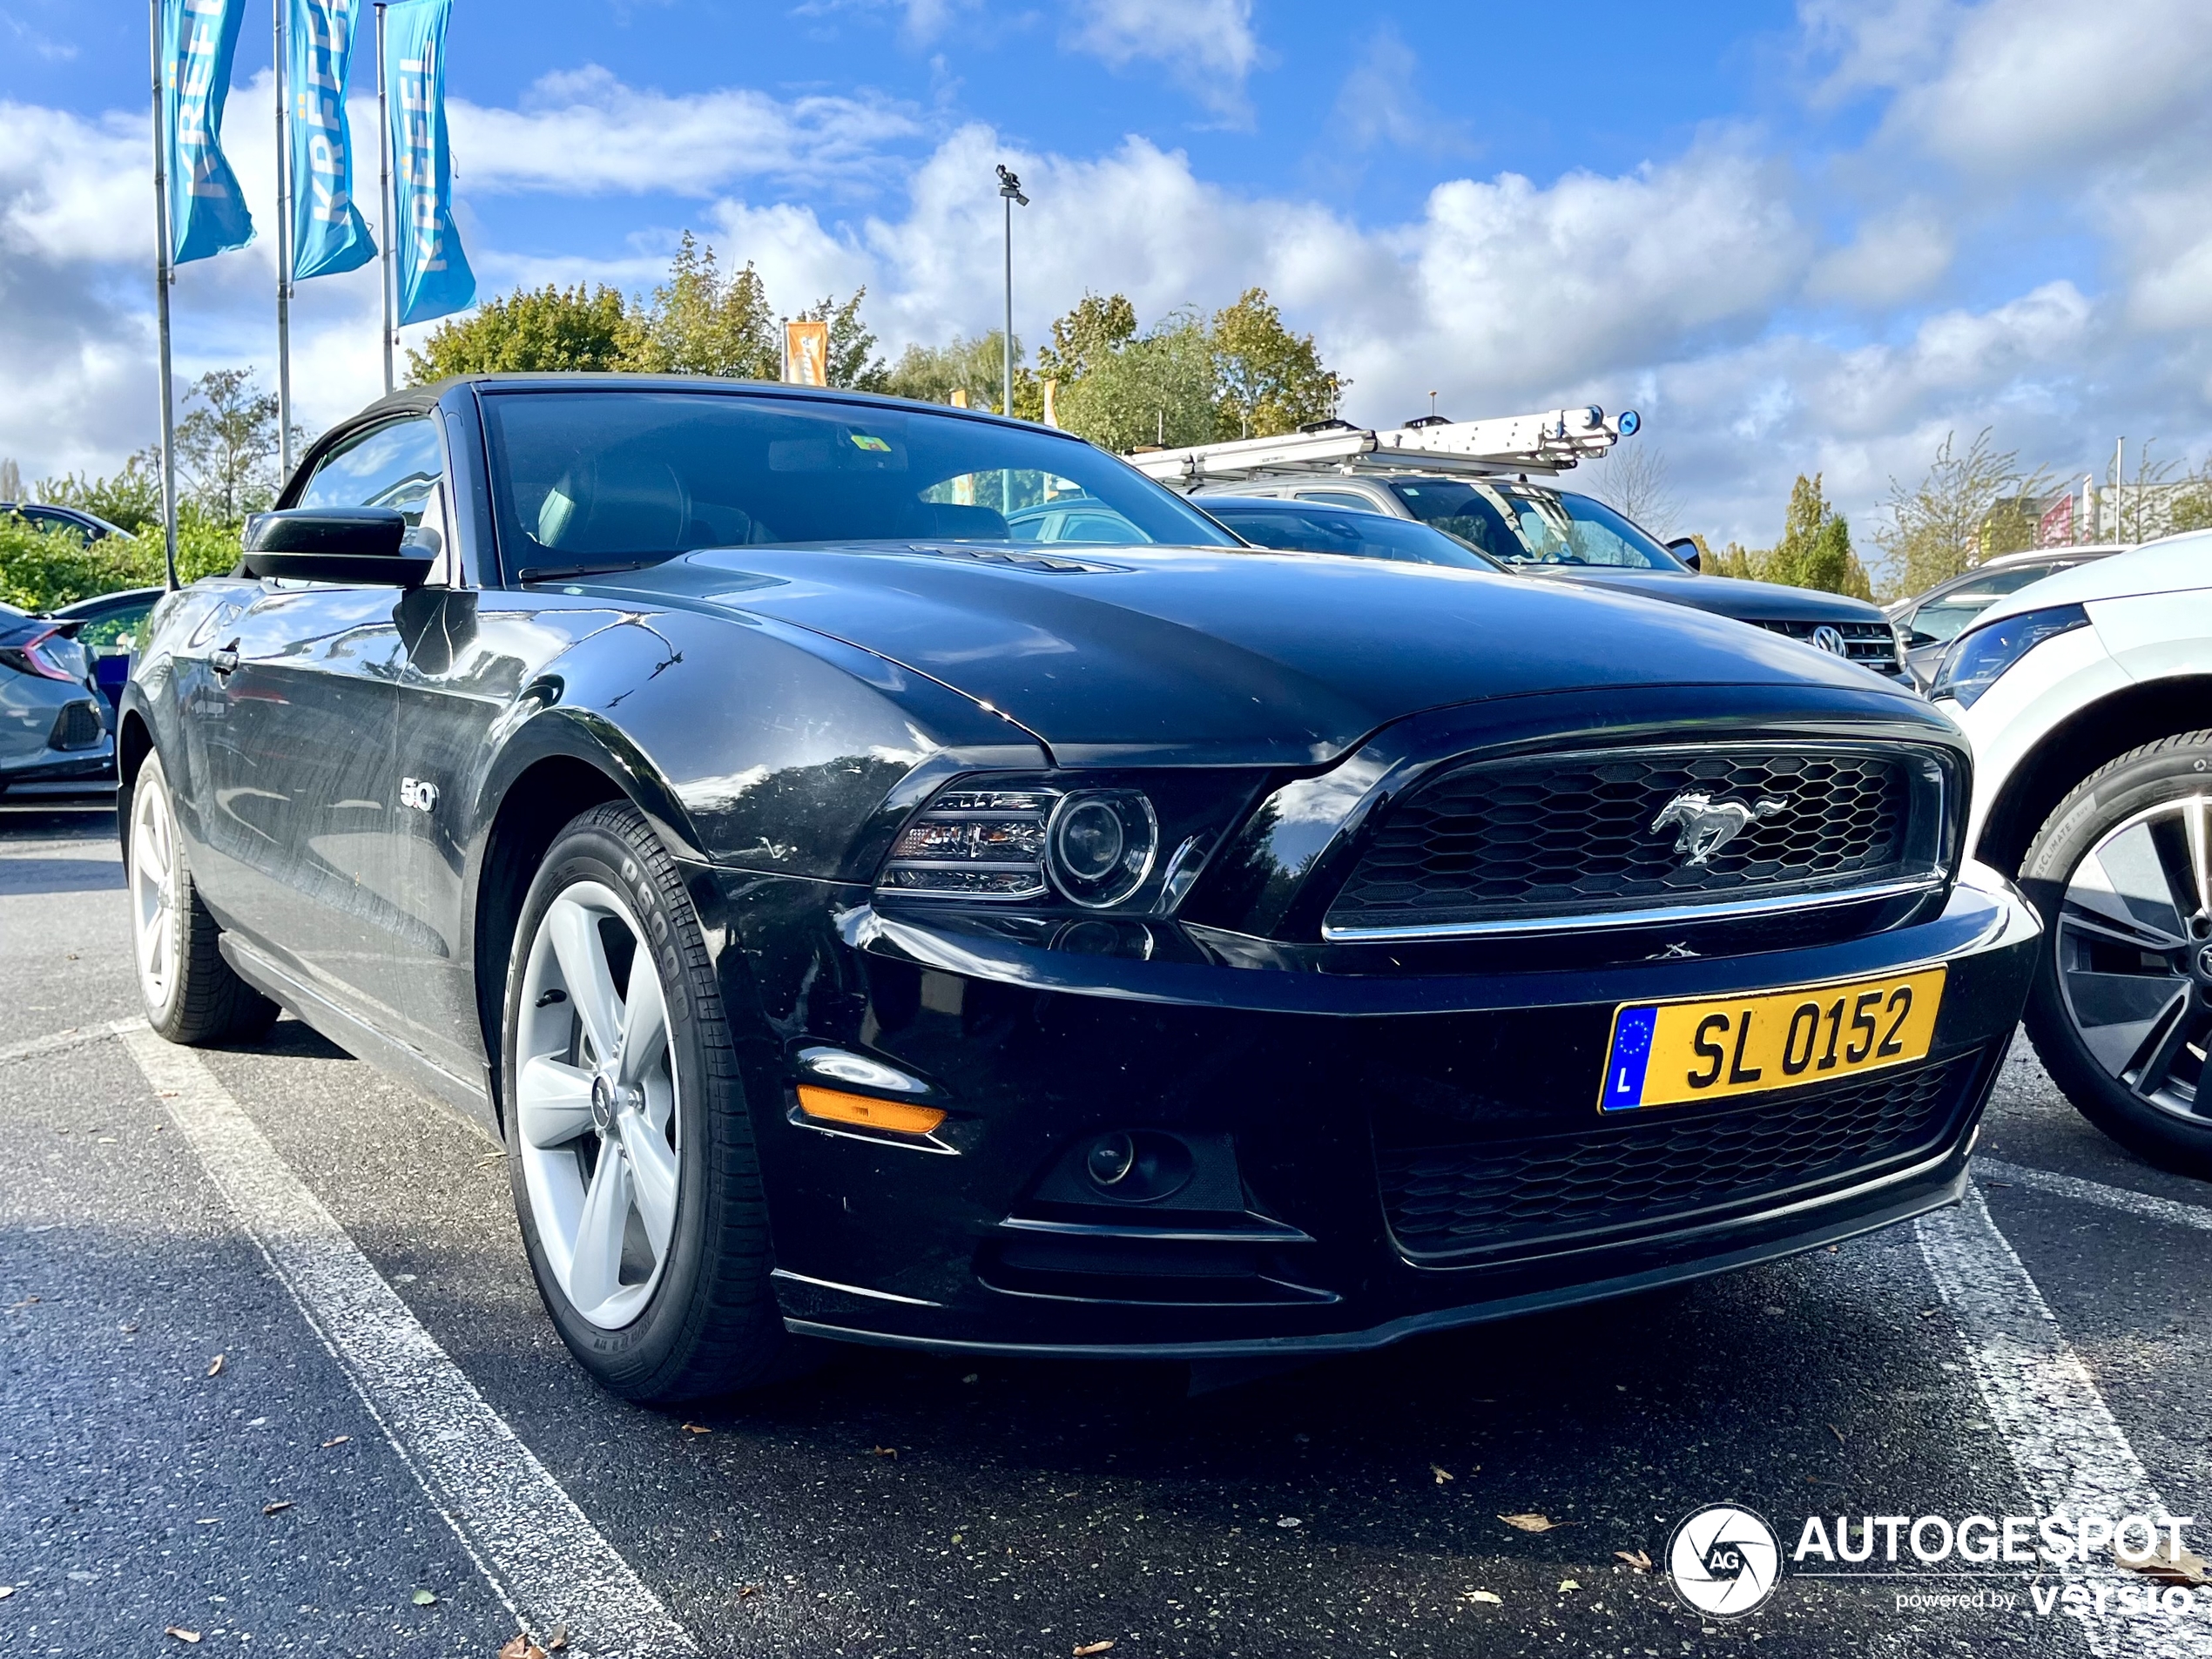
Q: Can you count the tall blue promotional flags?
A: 3